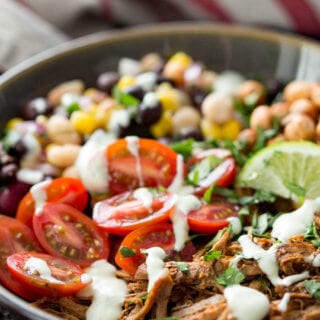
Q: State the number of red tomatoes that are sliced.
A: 9